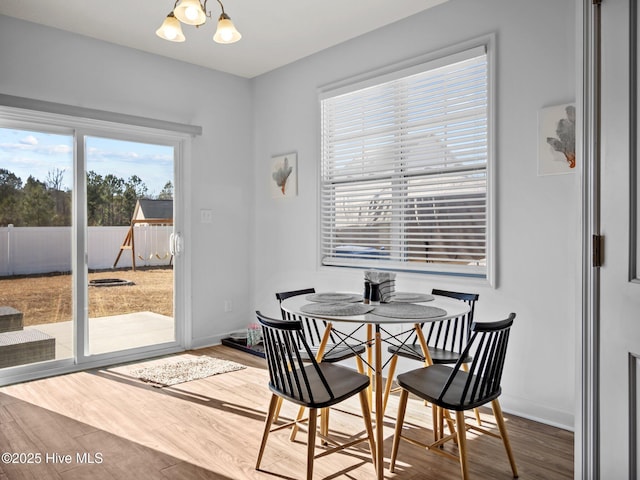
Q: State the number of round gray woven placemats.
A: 4